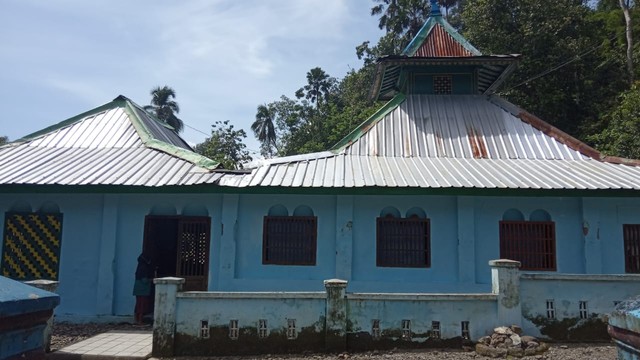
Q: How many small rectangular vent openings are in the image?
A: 11